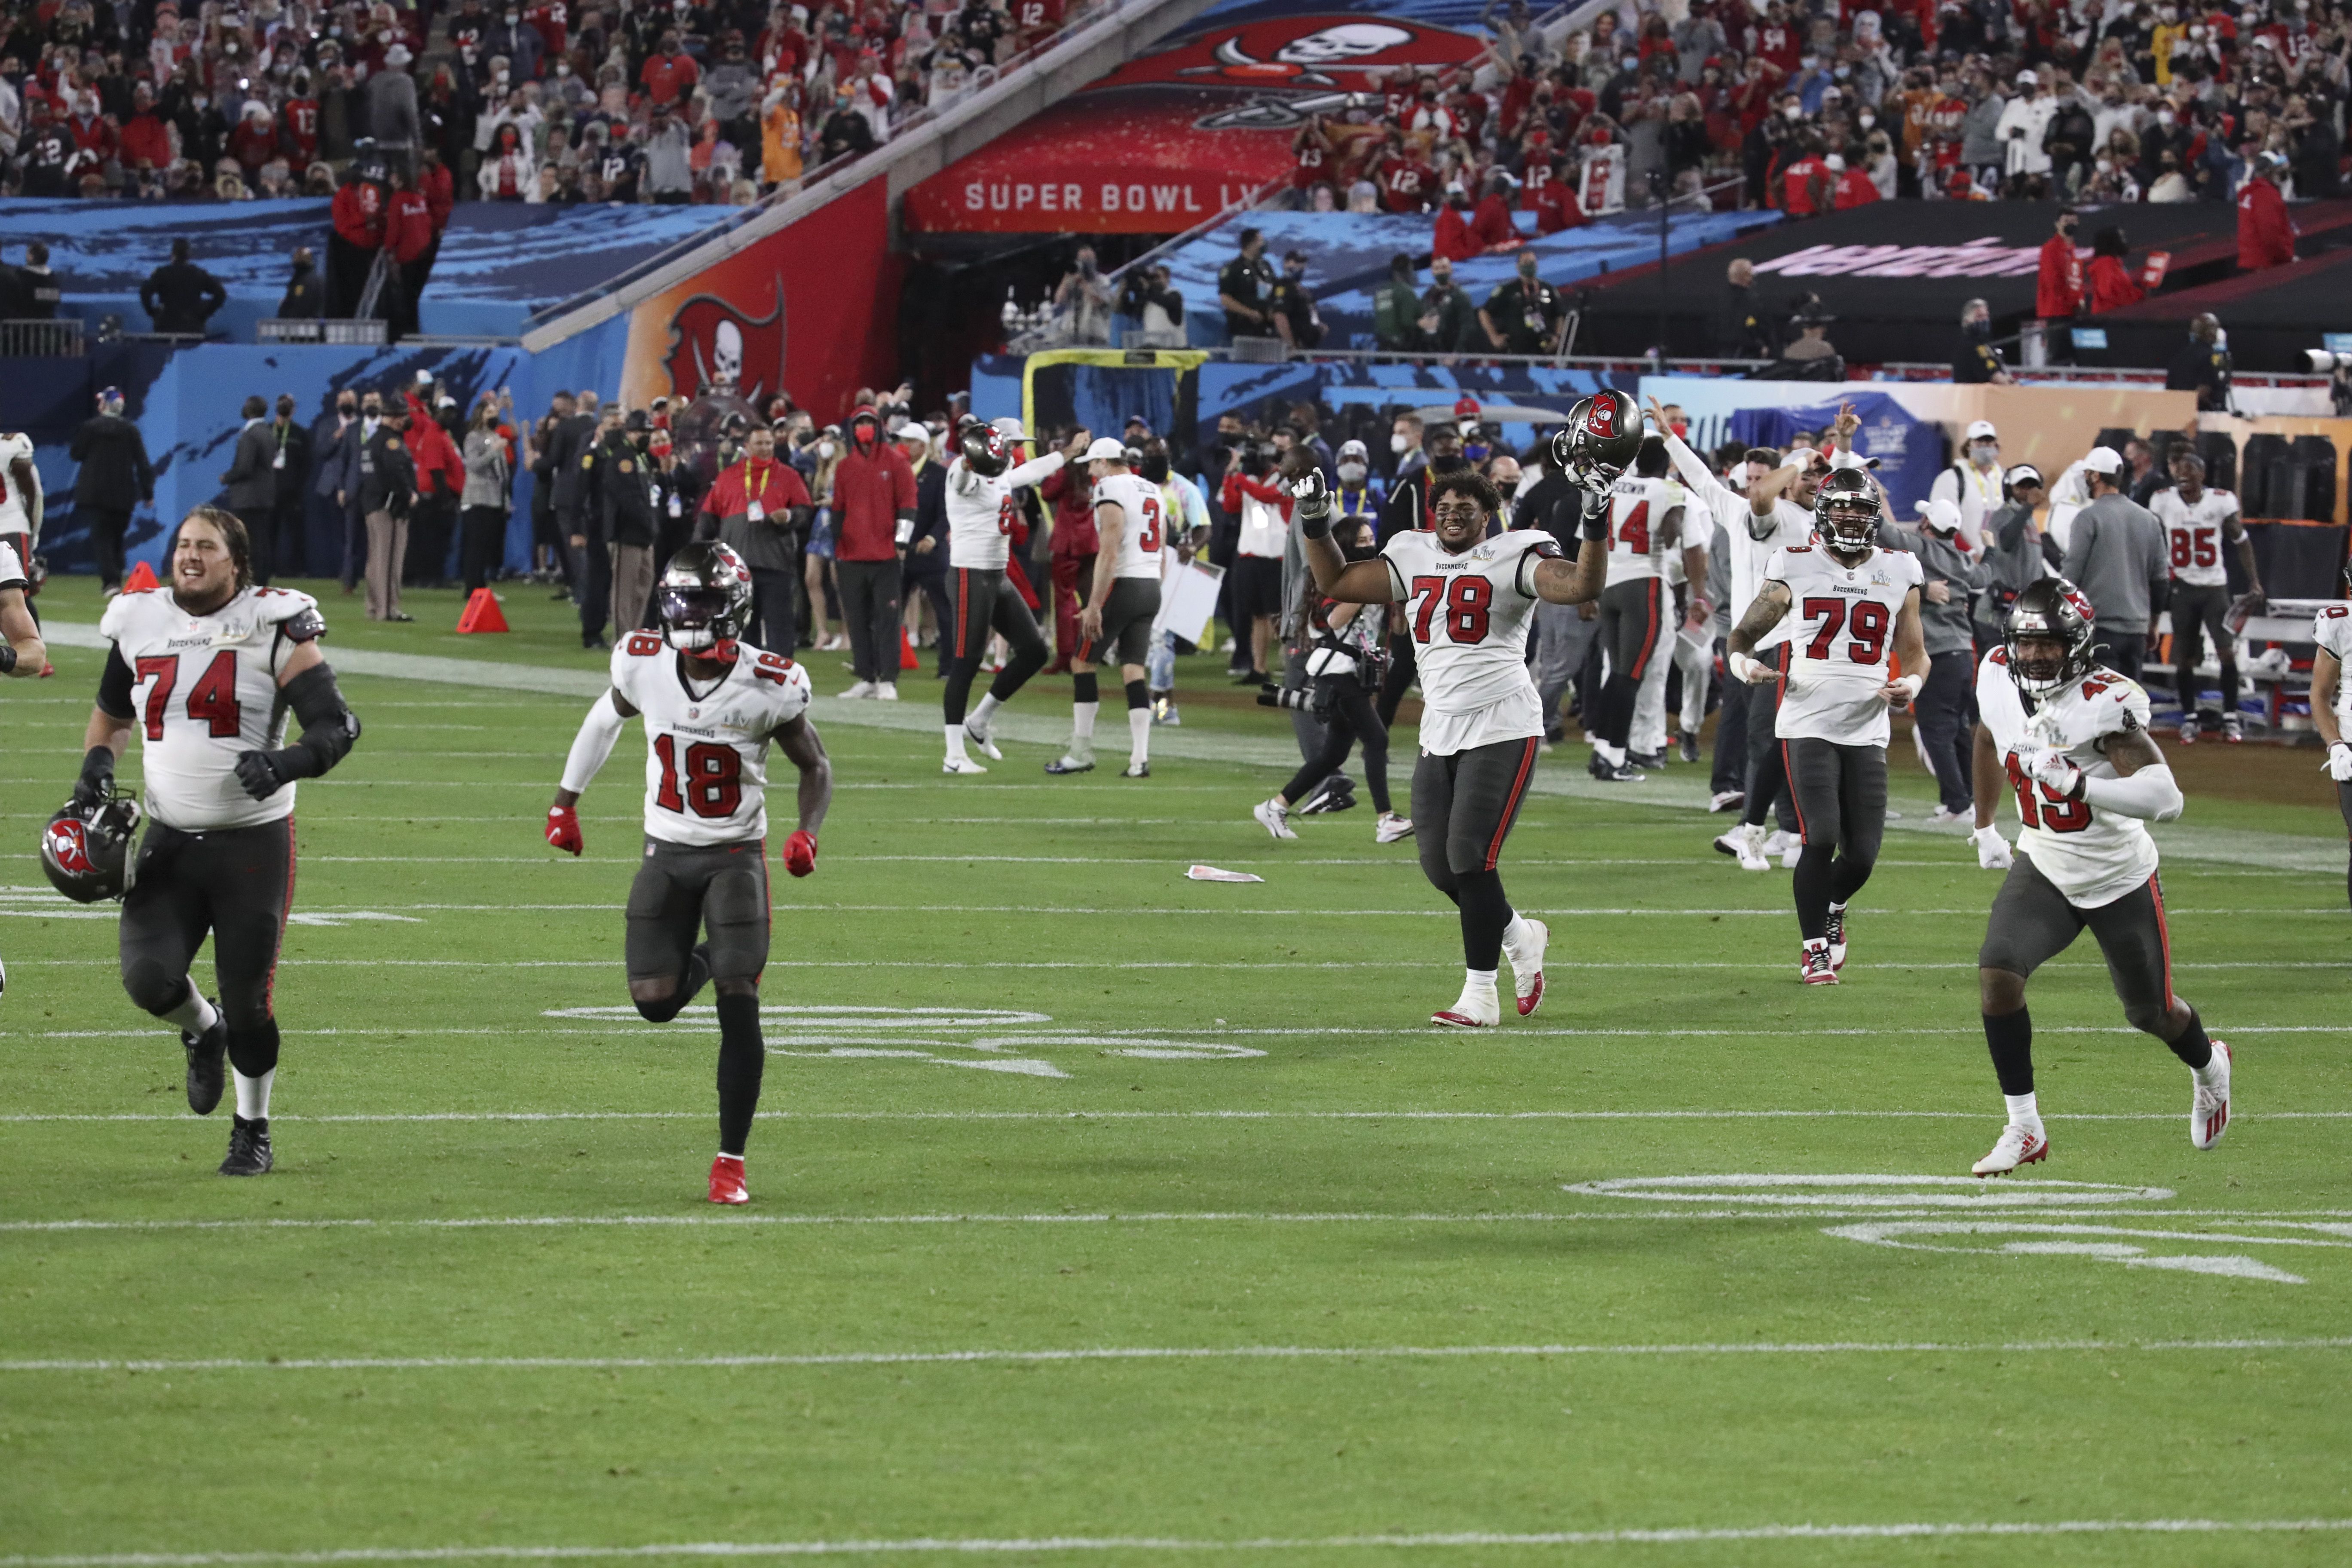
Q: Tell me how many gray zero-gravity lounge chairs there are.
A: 0